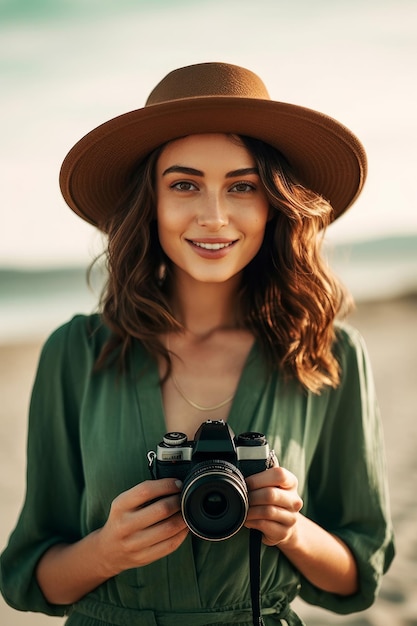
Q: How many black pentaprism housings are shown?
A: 1